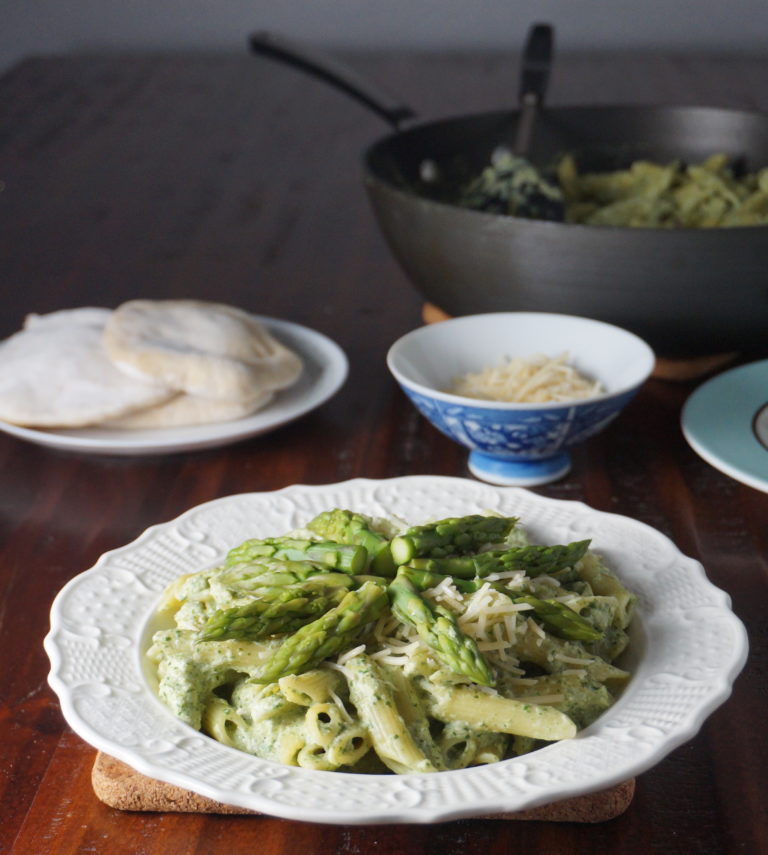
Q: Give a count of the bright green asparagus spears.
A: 9